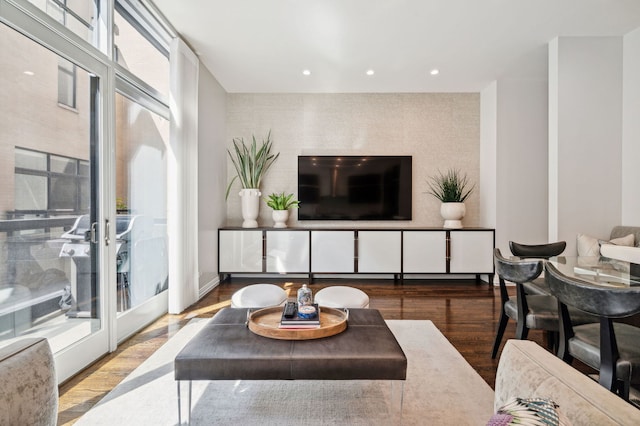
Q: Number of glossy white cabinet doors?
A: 6